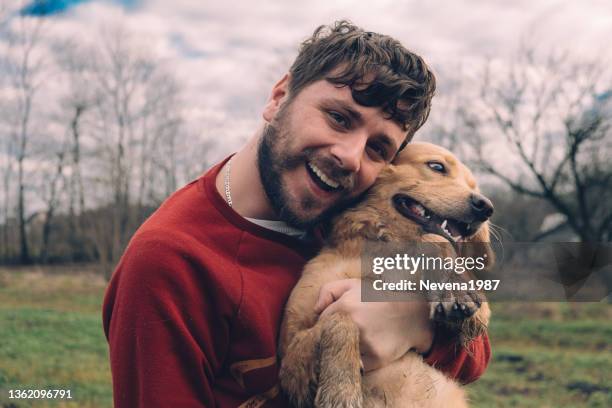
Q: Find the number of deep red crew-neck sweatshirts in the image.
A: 1